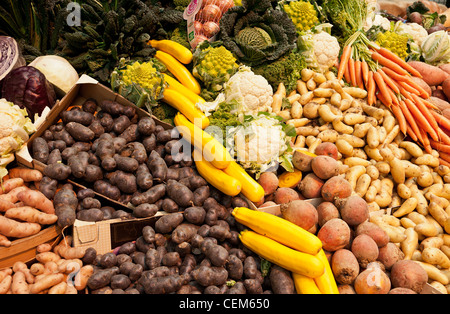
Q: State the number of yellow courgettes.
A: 11